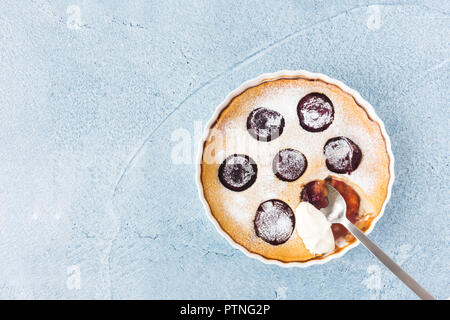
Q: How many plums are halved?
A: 6